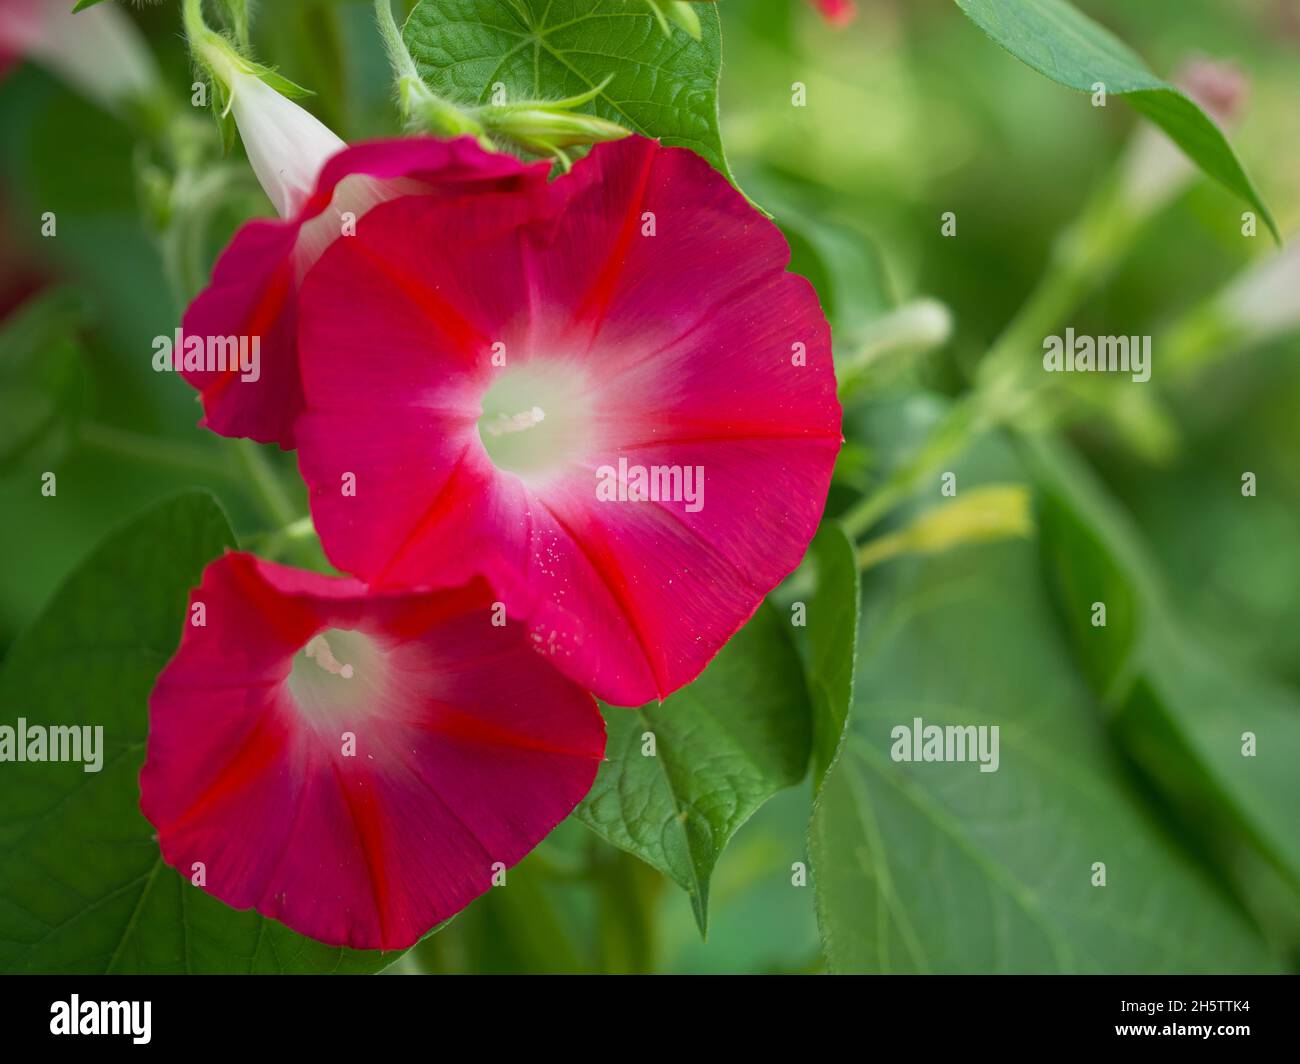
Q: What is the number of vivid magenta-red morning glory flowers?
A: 3